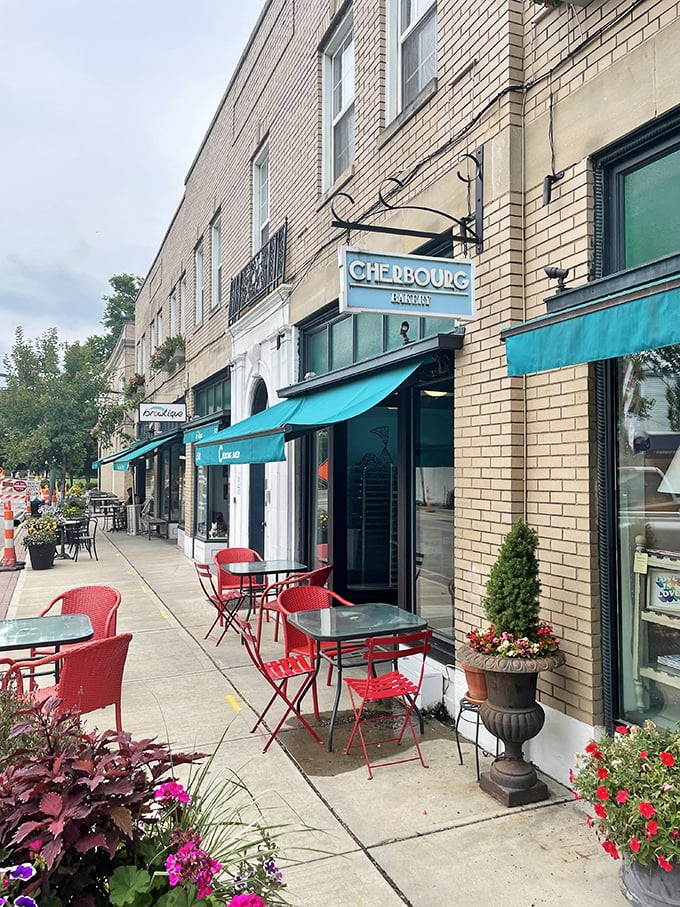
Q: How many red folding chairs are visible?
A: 3